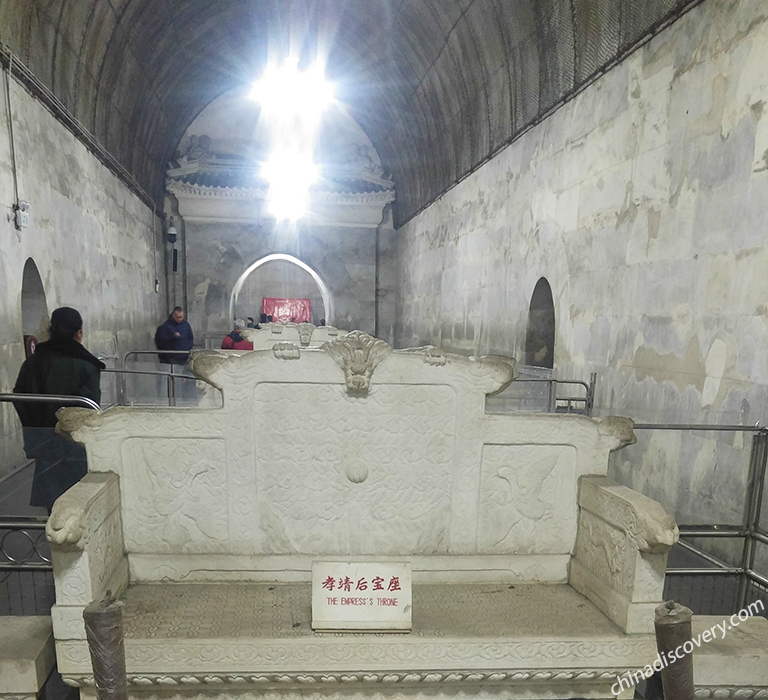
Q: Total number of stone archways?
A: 3